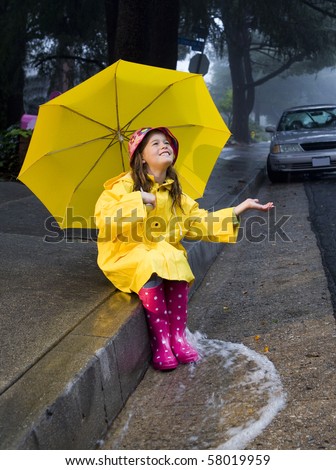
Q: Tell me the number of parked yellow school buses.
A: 0